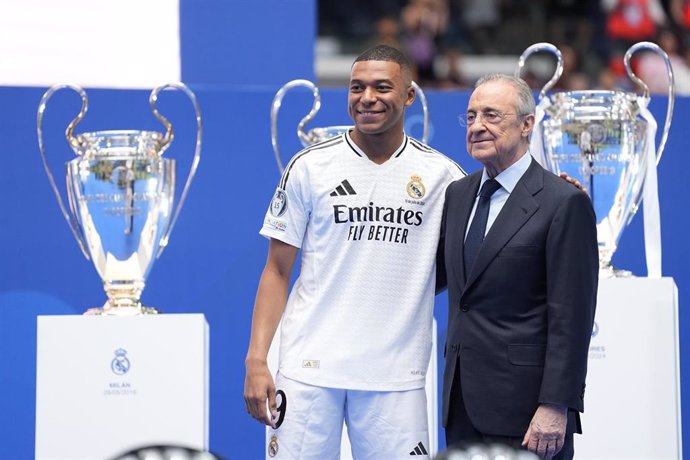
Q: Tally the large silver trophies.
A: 3